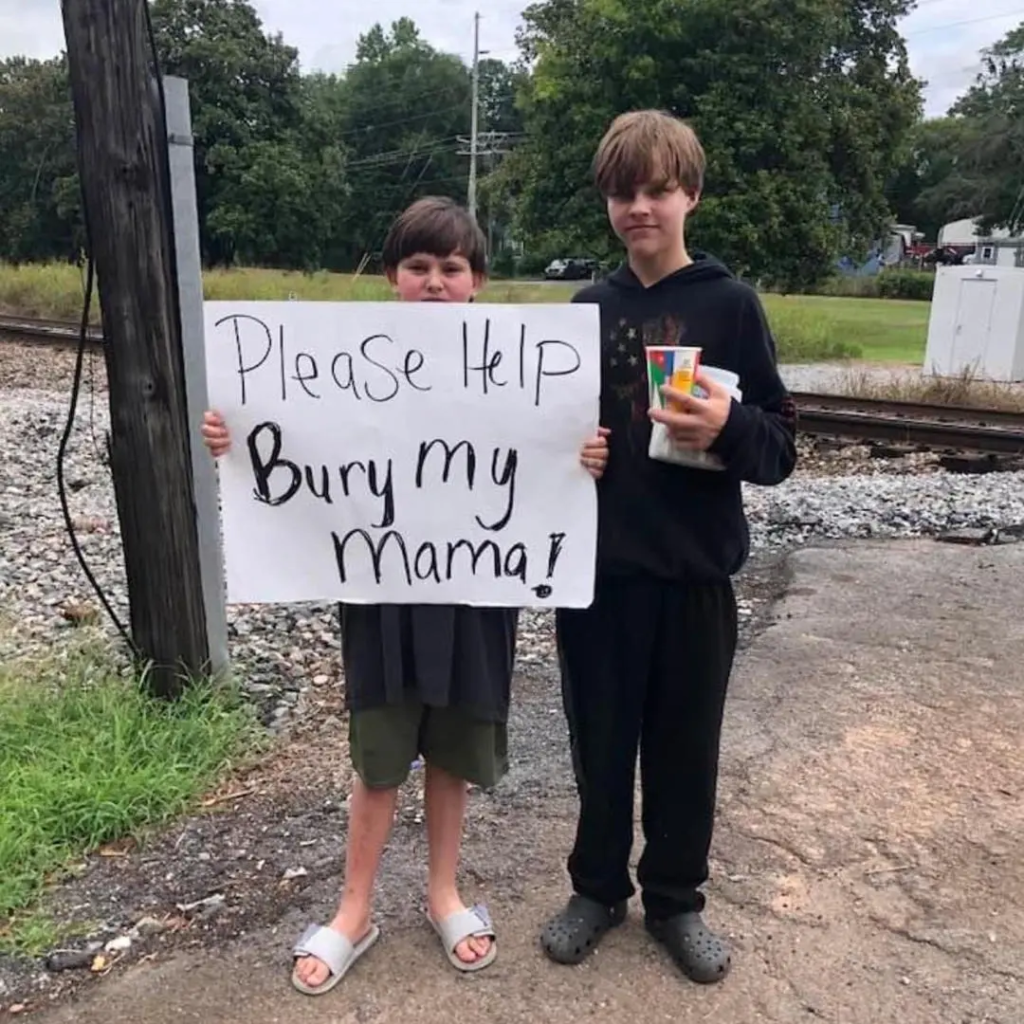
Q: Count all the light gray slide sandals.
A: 2